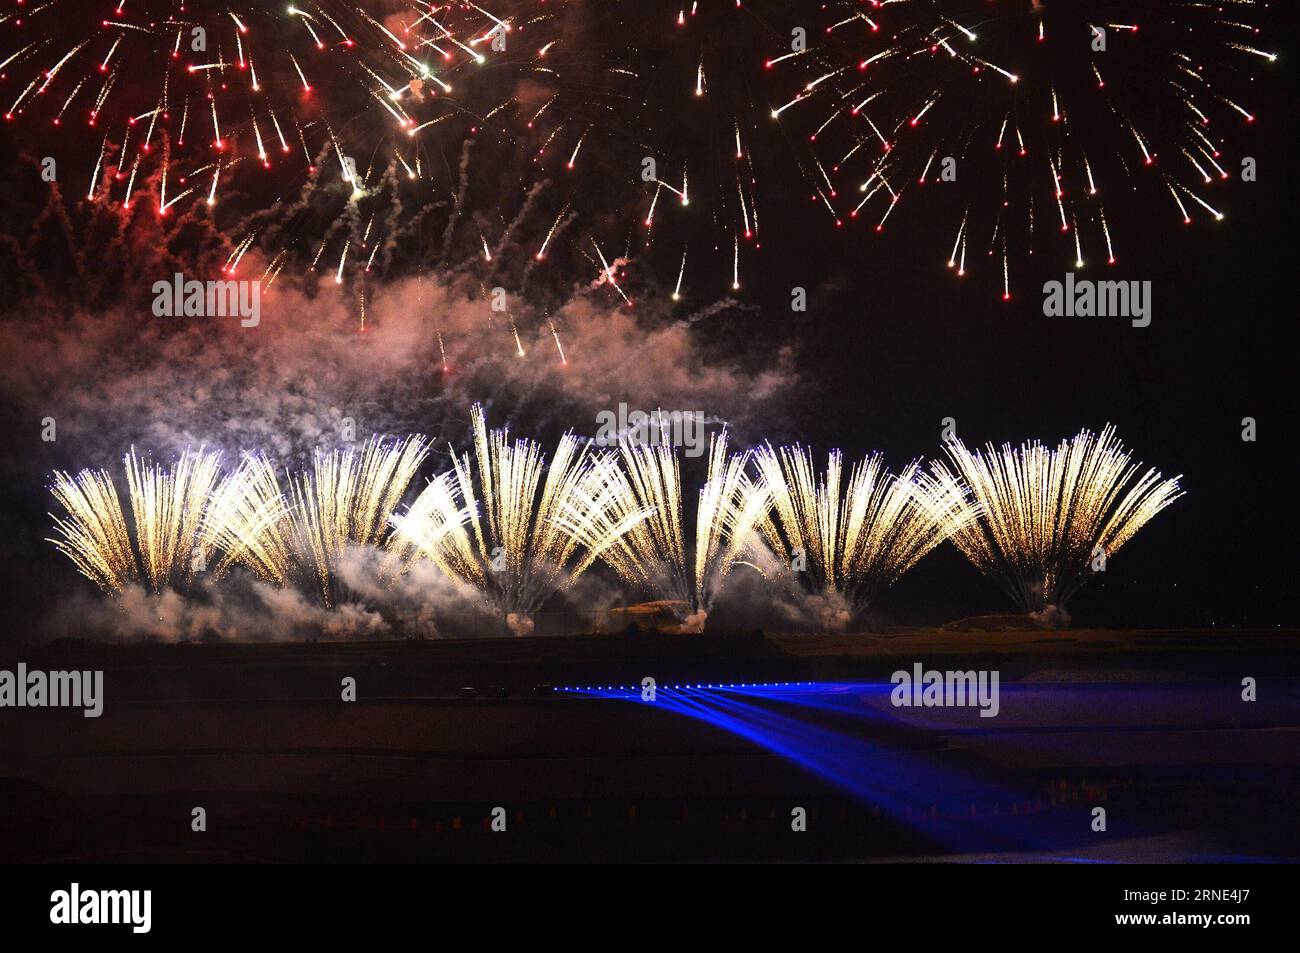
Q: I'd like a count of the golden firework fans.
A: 6